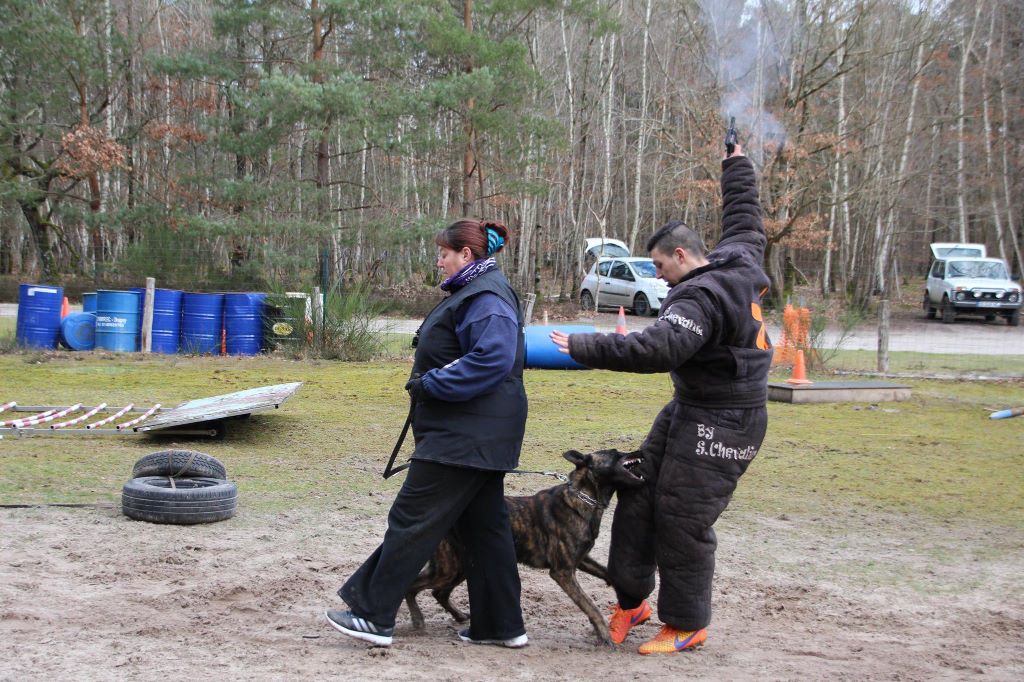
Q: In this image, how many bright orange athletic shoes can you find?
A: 2